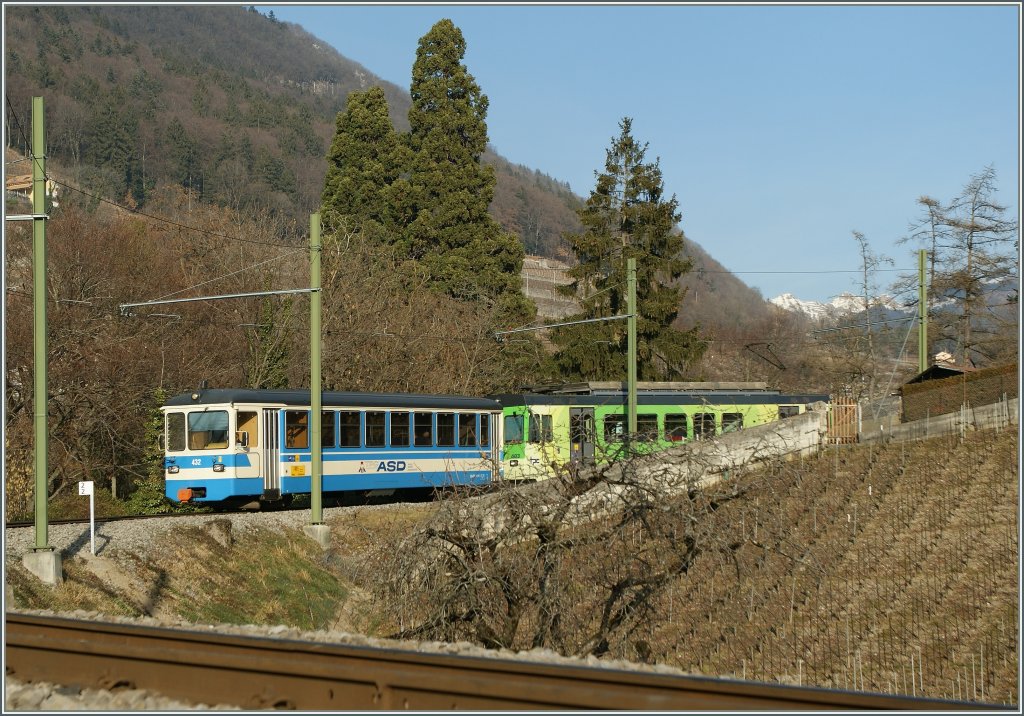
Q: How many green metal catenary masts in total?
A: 4